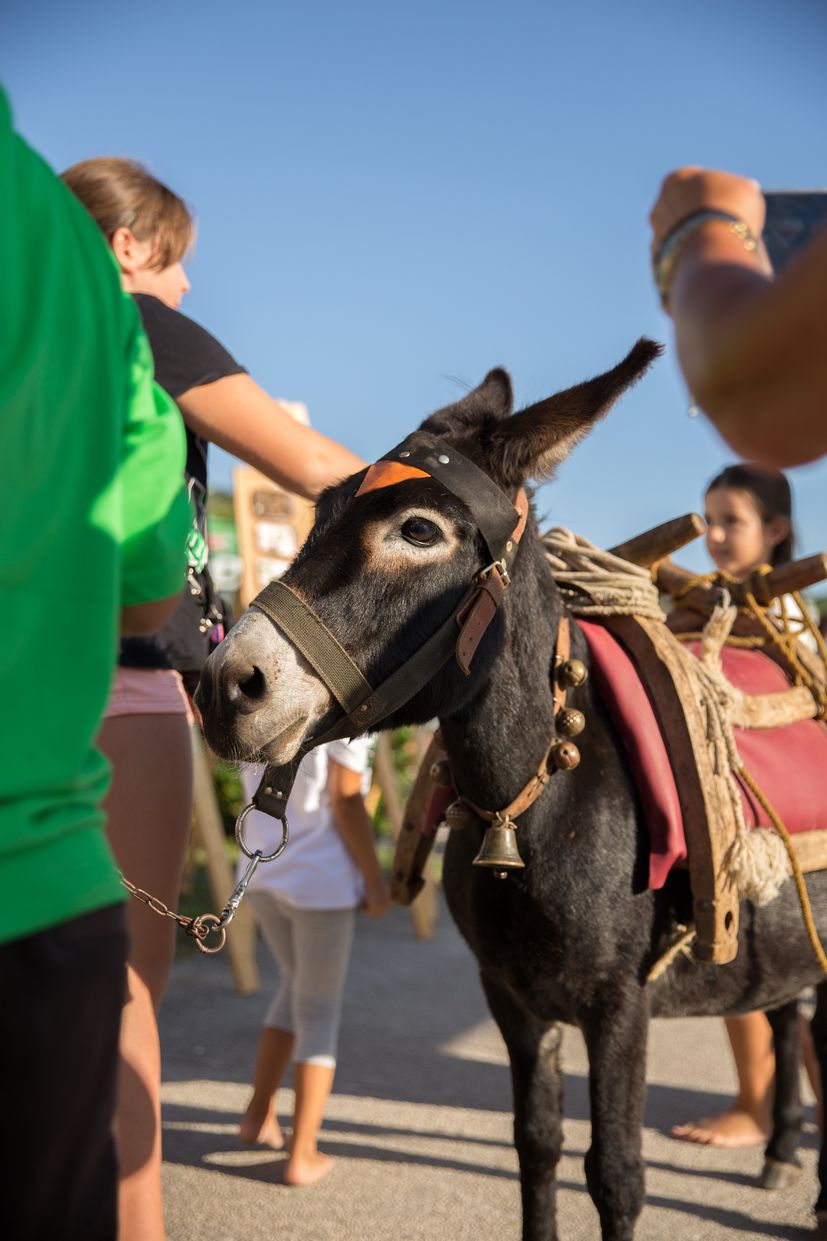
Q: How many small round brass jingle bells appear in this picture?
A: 5